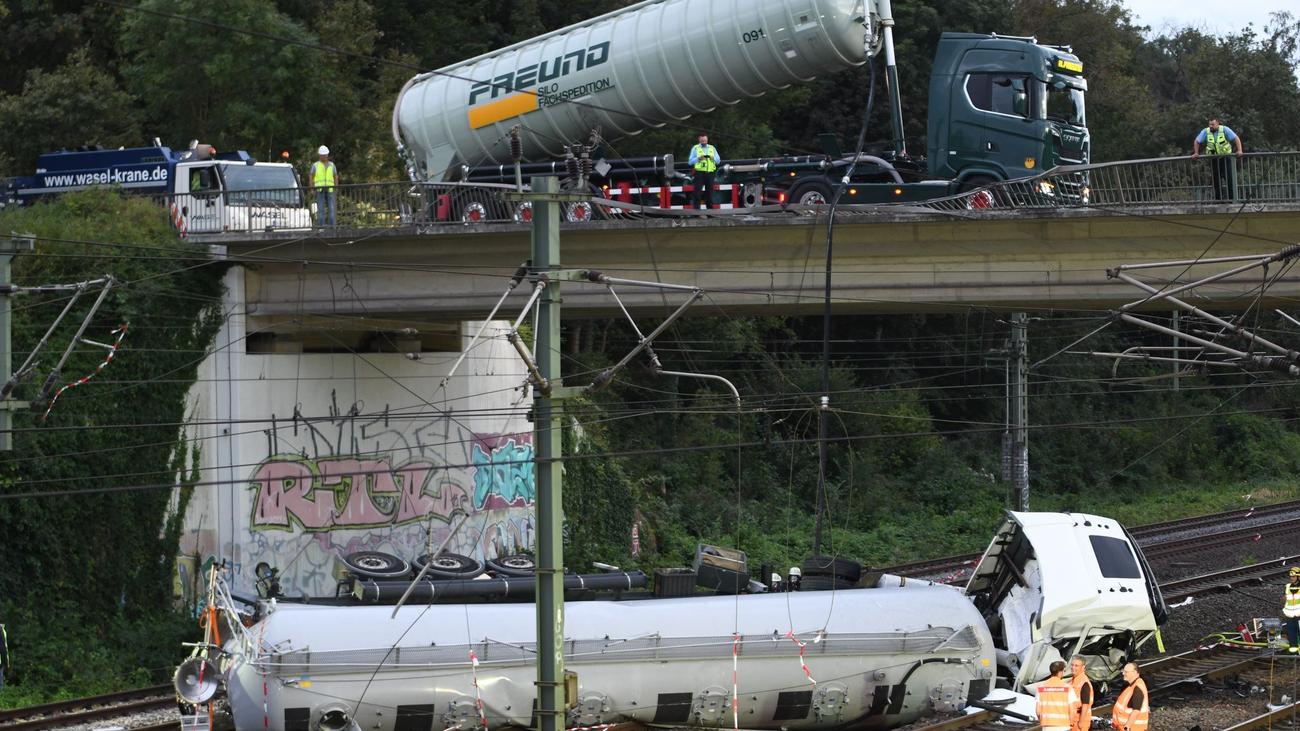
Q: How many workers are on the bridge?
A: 3